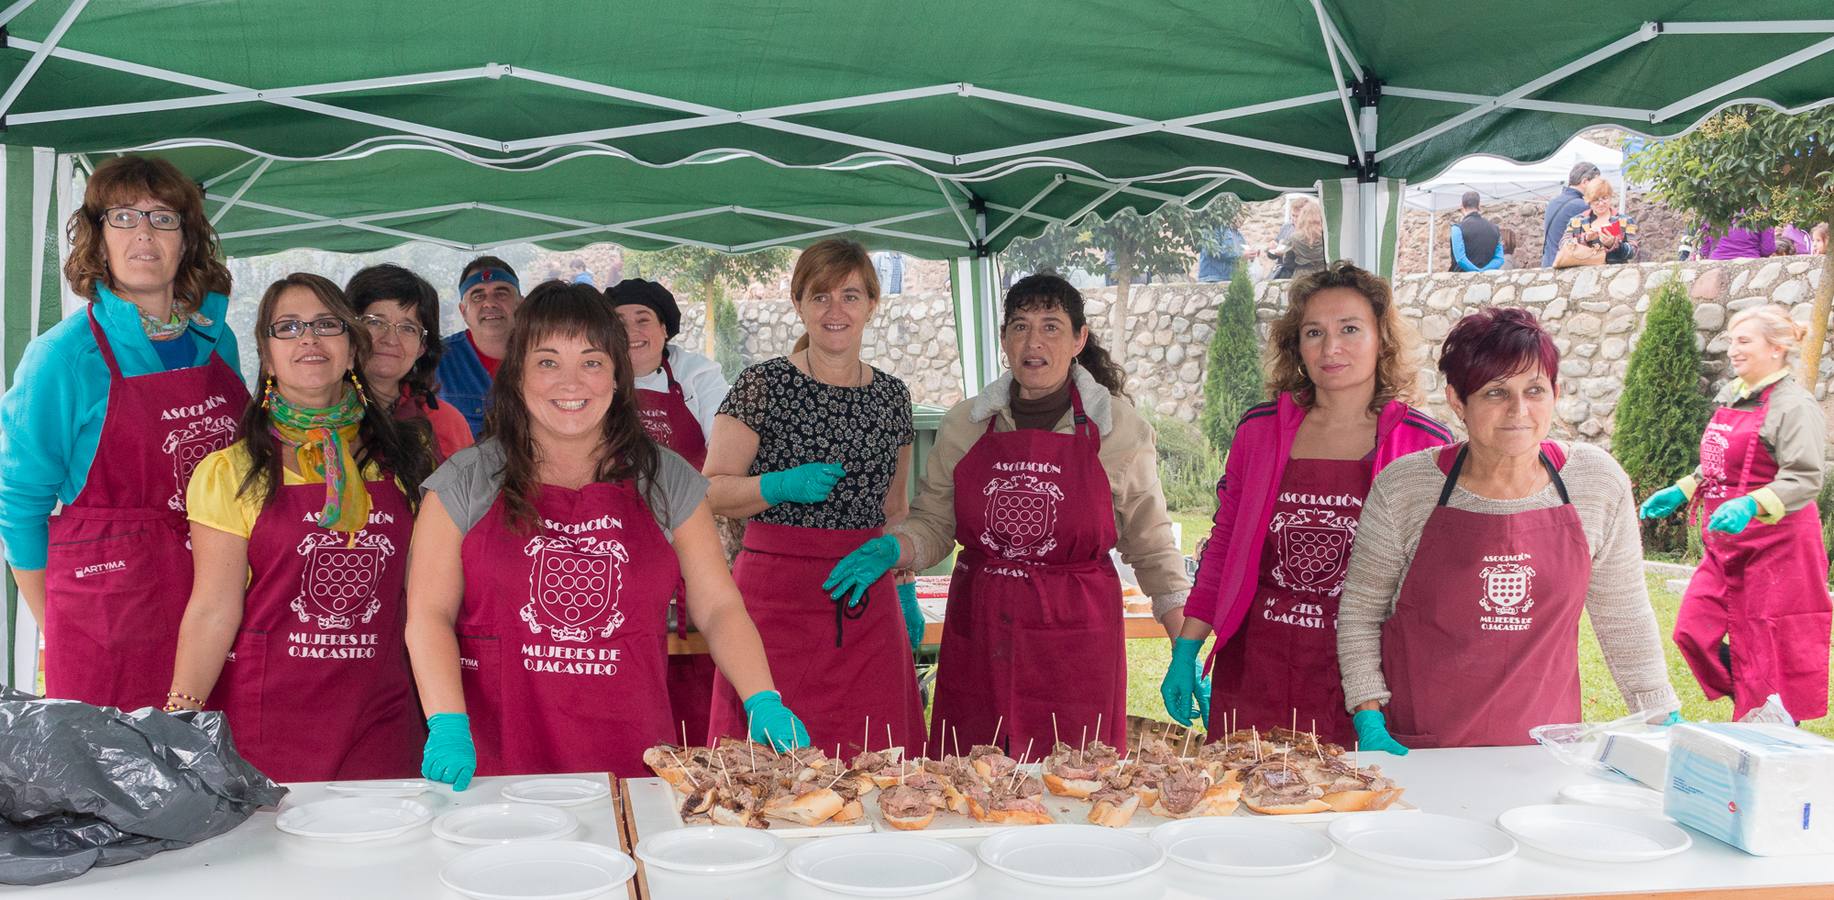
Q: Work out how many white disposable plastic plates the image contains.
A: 12